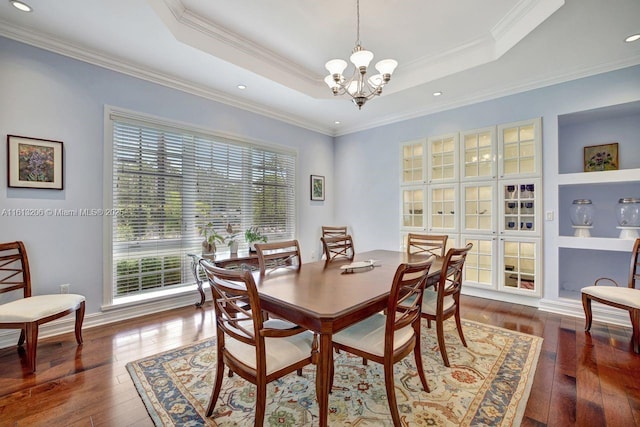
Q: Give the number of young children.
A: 0